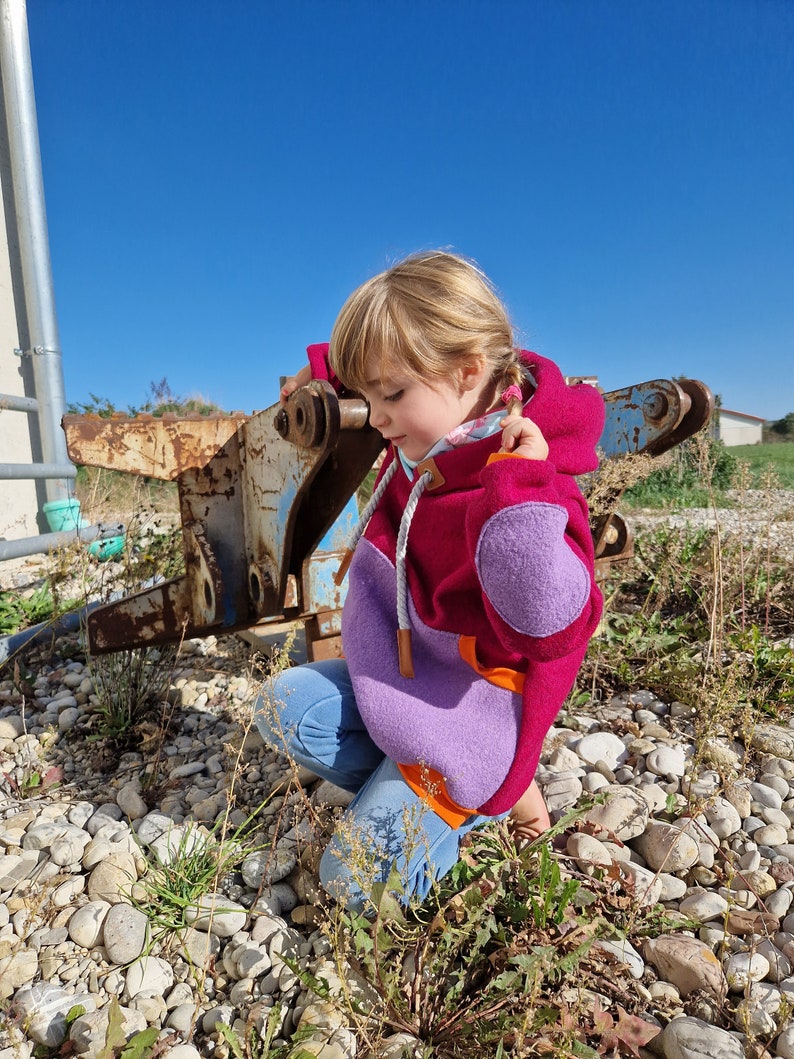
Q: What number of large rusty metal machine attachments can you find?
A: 1